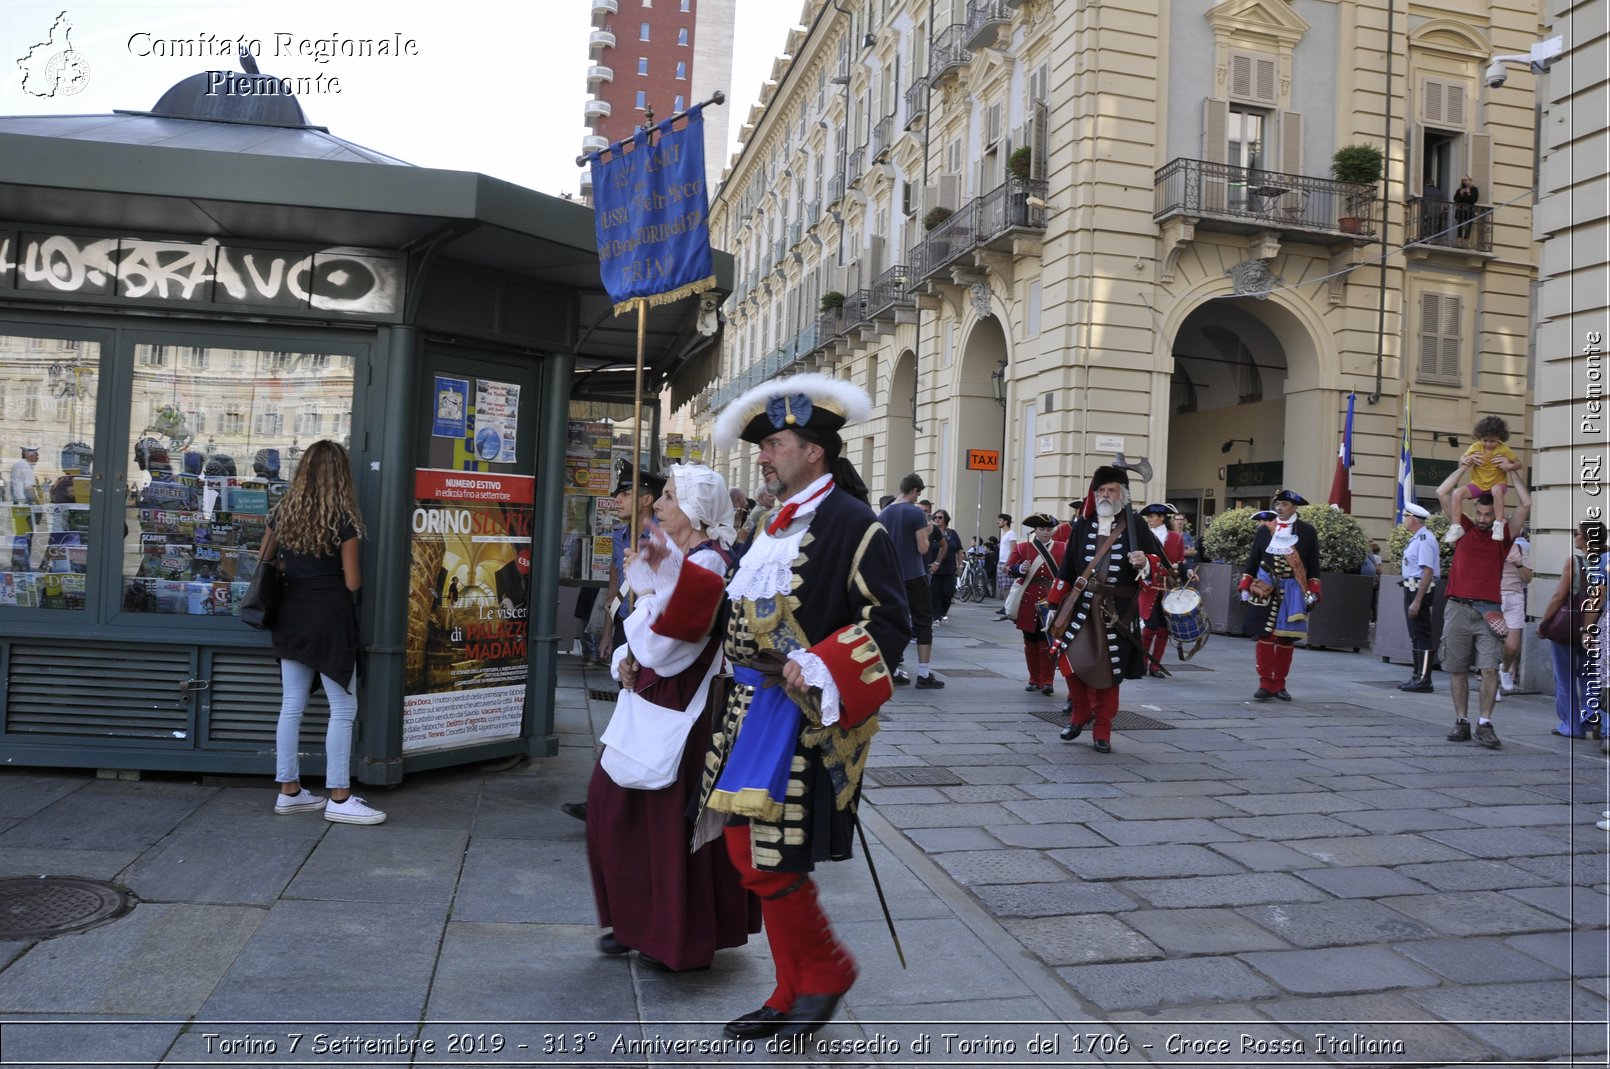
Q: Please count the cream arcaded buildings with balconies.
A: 1